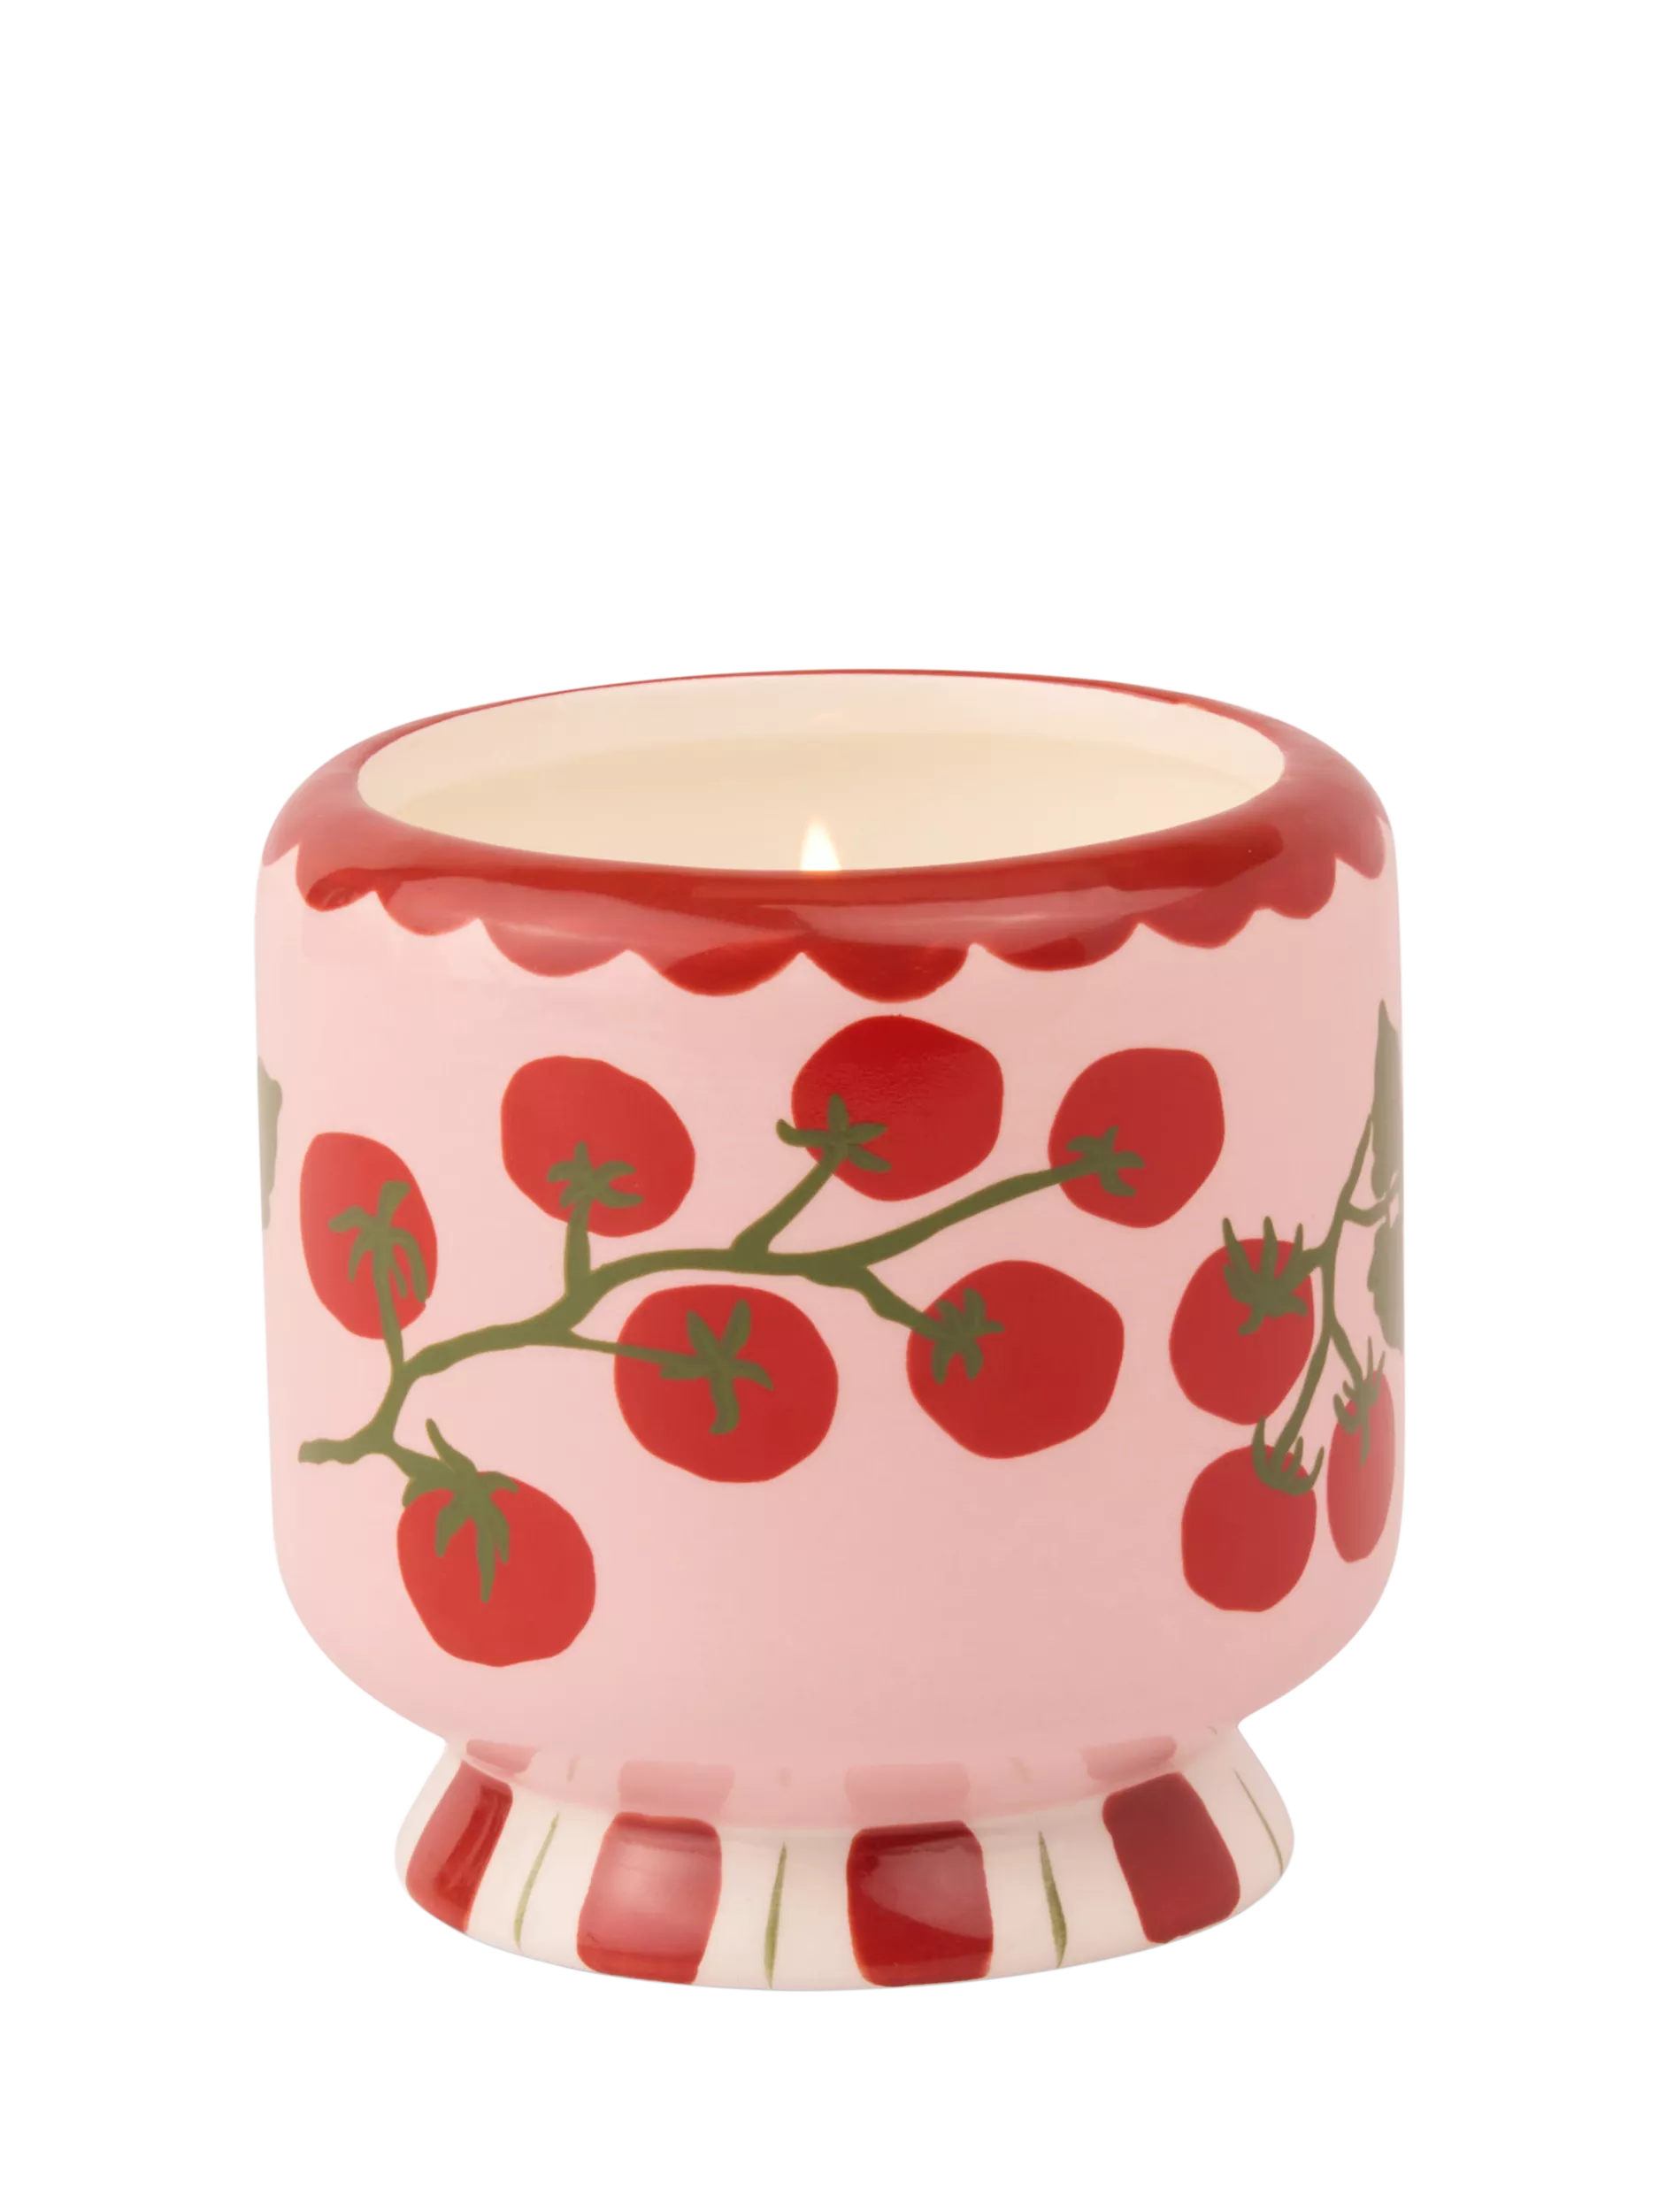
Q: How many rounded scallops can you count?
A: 10